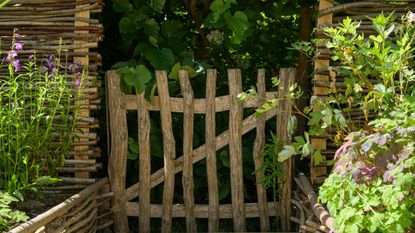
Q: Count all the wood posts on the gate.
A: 8